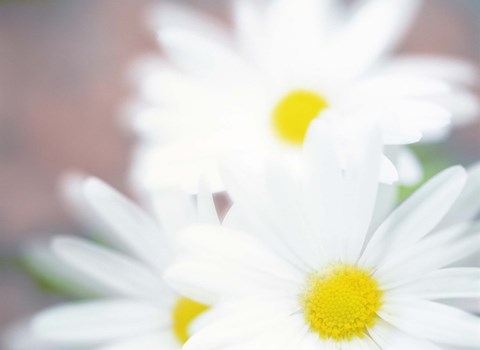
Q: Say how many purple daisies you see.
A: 0